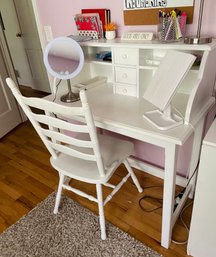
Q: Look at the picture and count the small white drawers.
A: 3